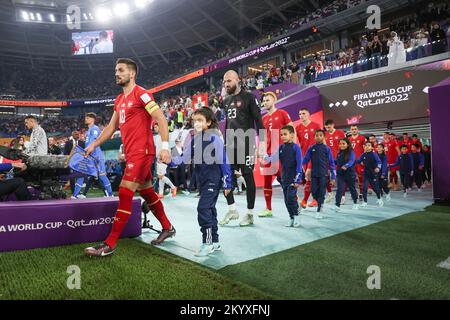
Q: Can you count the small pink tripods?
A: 0